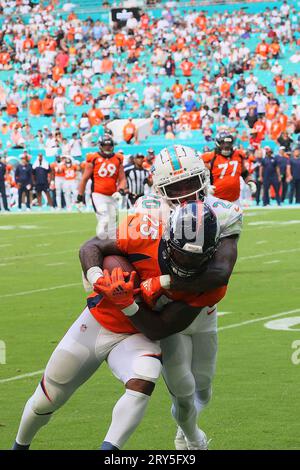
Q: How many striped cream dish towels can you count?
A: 0